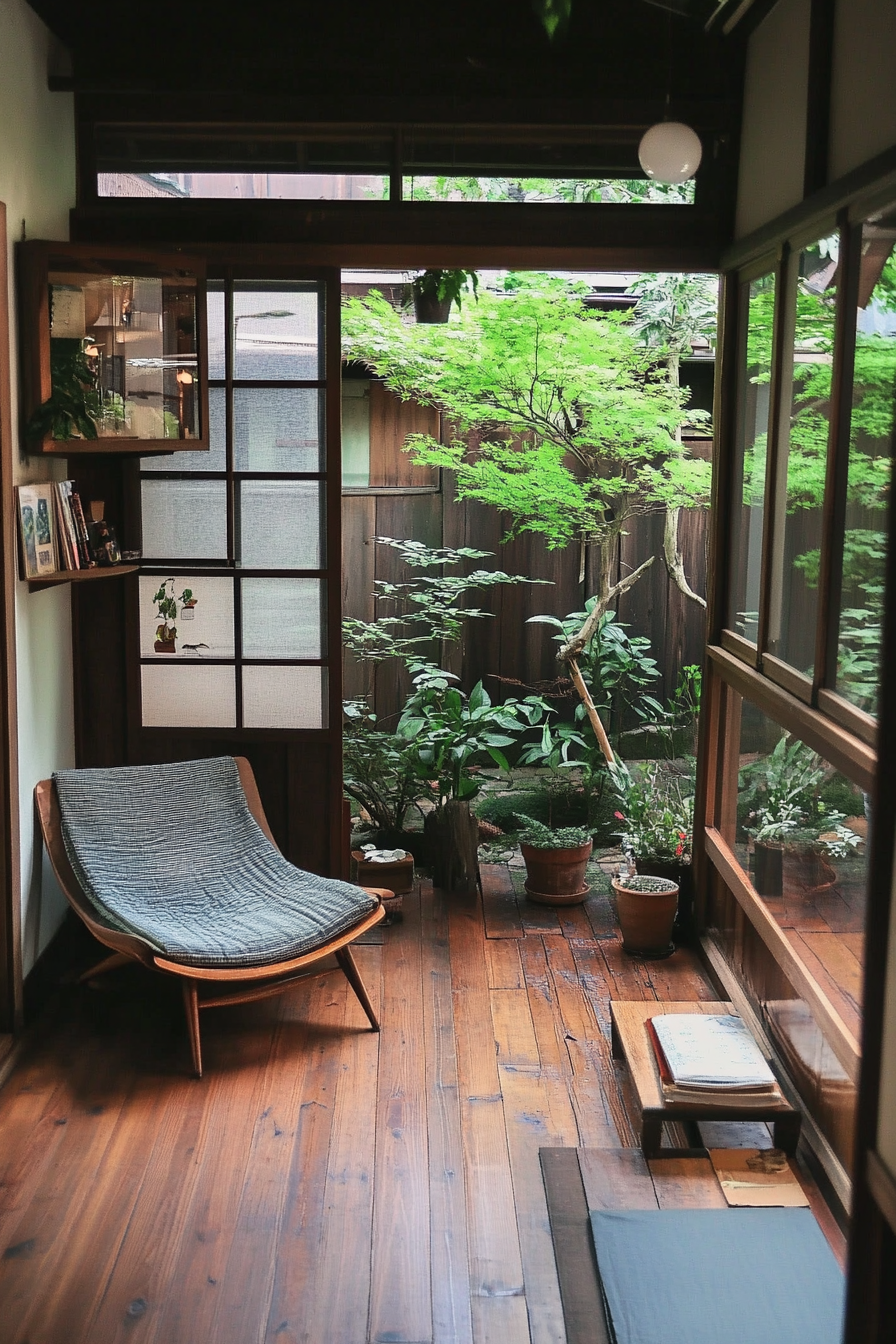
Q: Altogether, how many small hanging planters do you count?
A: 1